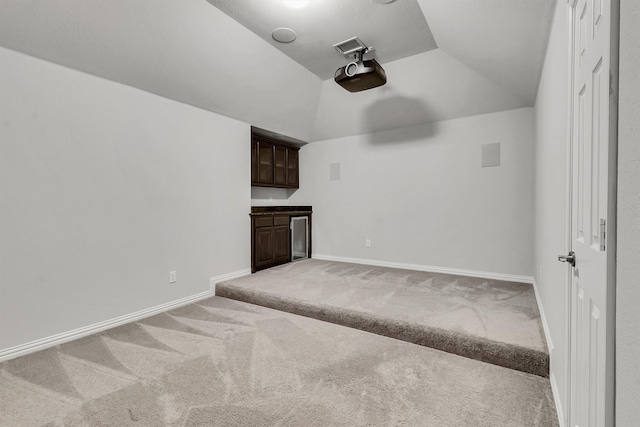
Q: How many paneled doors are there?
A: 1